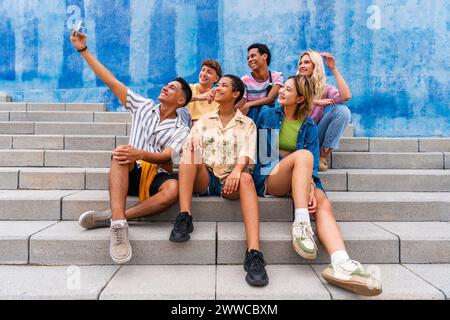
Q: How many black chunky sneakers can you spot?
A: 2